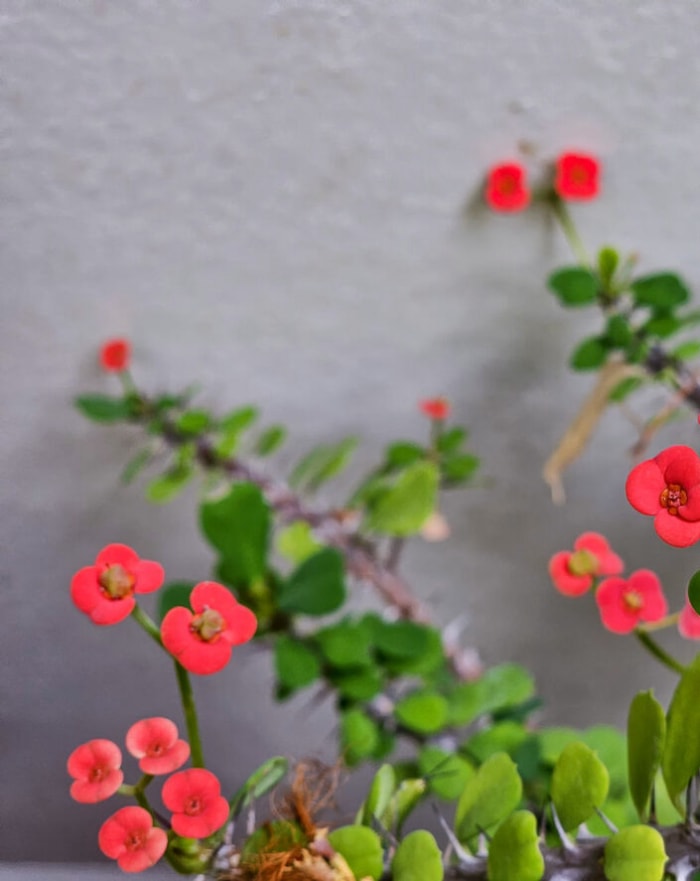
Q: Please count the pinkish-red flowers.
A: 14